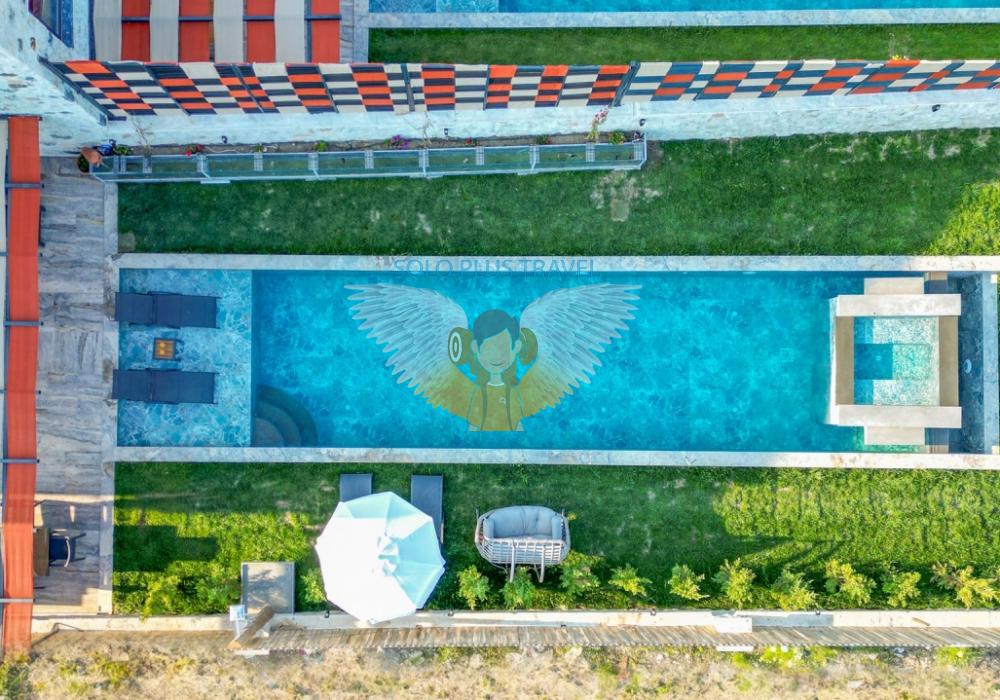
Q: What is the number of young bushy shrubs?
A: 13